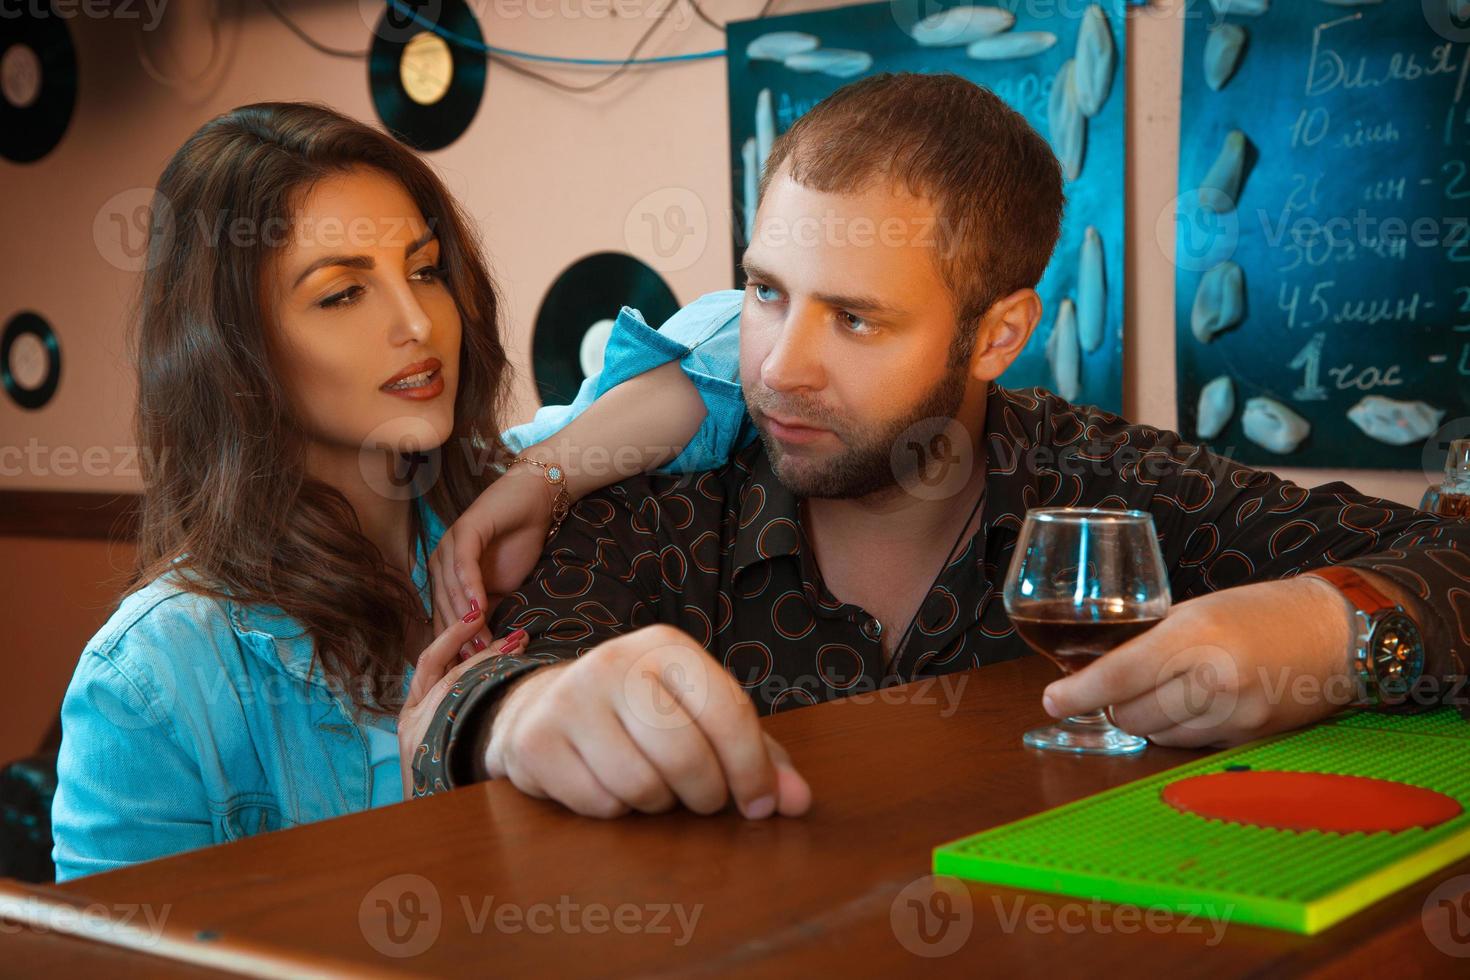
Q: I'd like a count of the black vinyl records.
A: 4